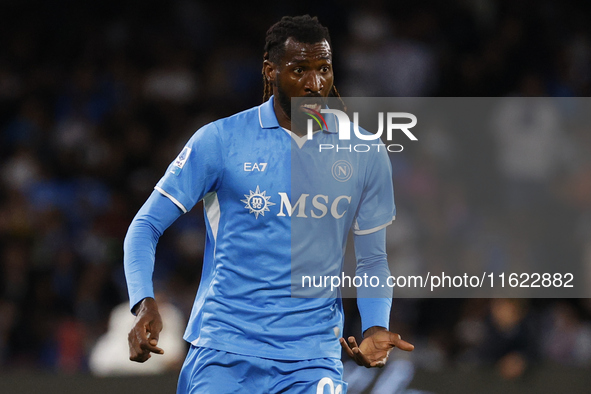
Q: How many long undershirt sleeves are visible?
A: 2